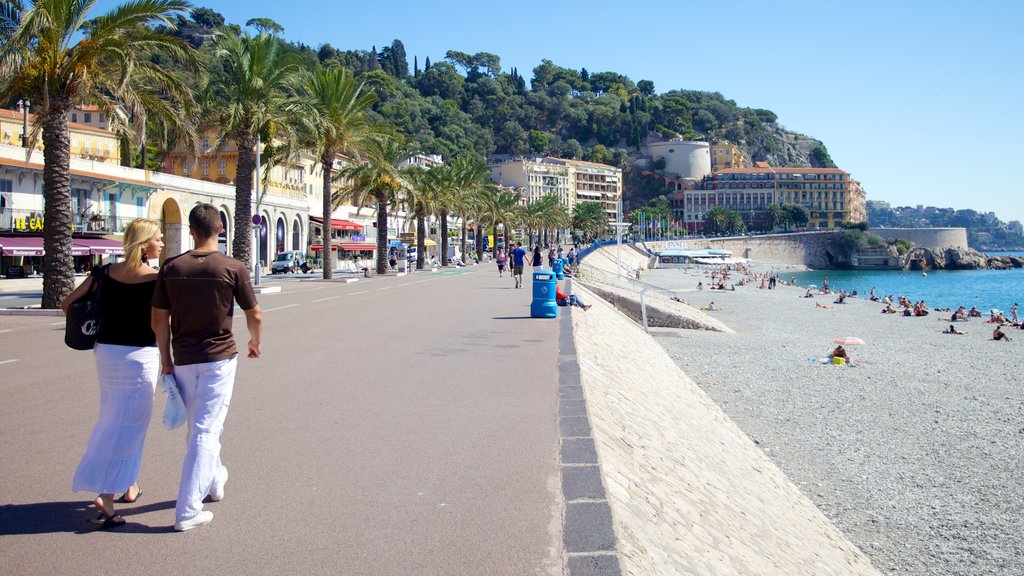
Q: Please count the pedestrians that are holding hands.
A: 2